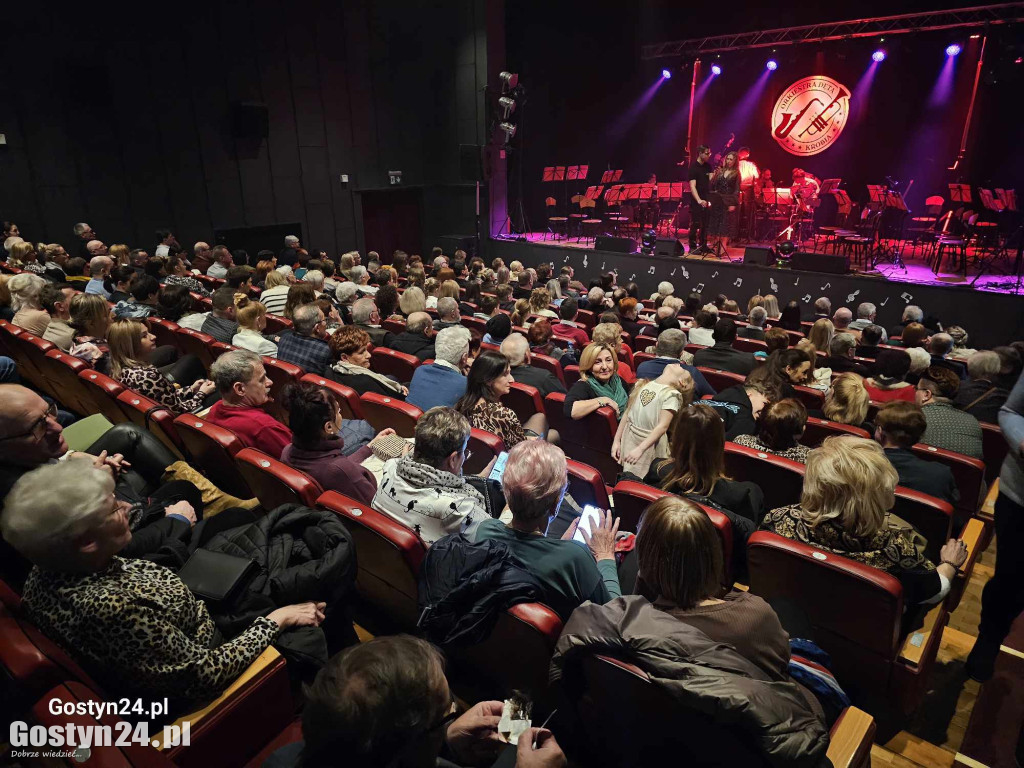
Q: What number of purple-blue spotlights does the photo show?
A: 5